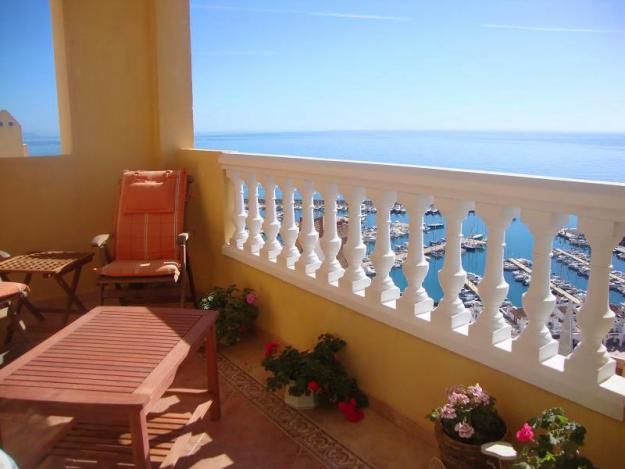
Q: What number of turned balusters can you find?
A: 13